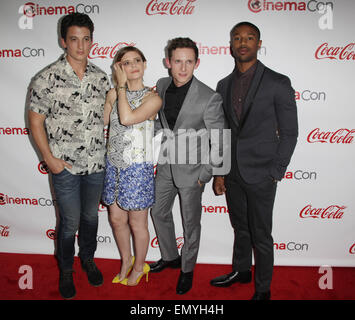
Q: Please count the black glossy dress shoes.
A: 4